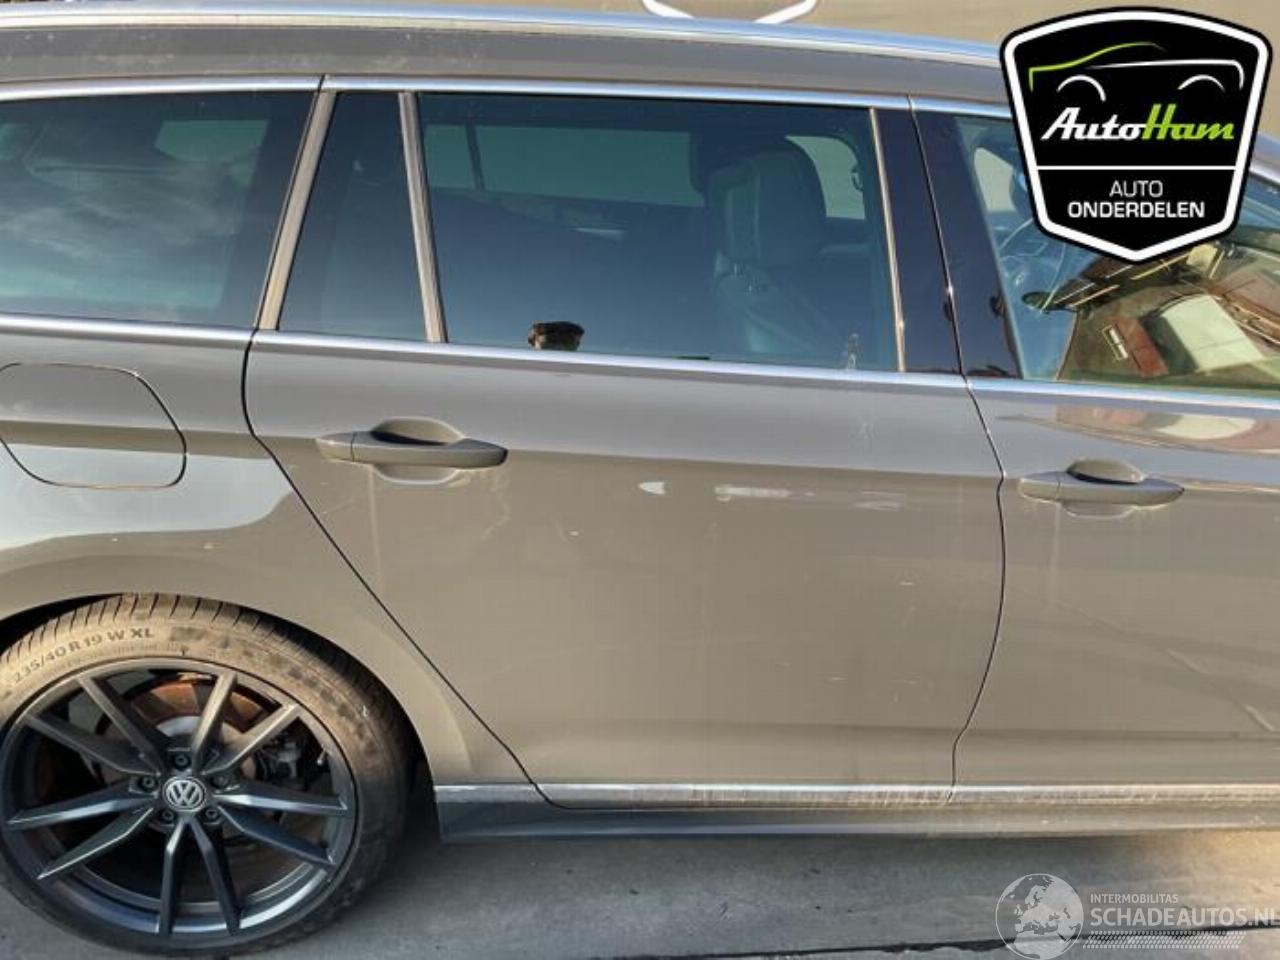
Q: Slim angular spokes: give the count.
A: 10